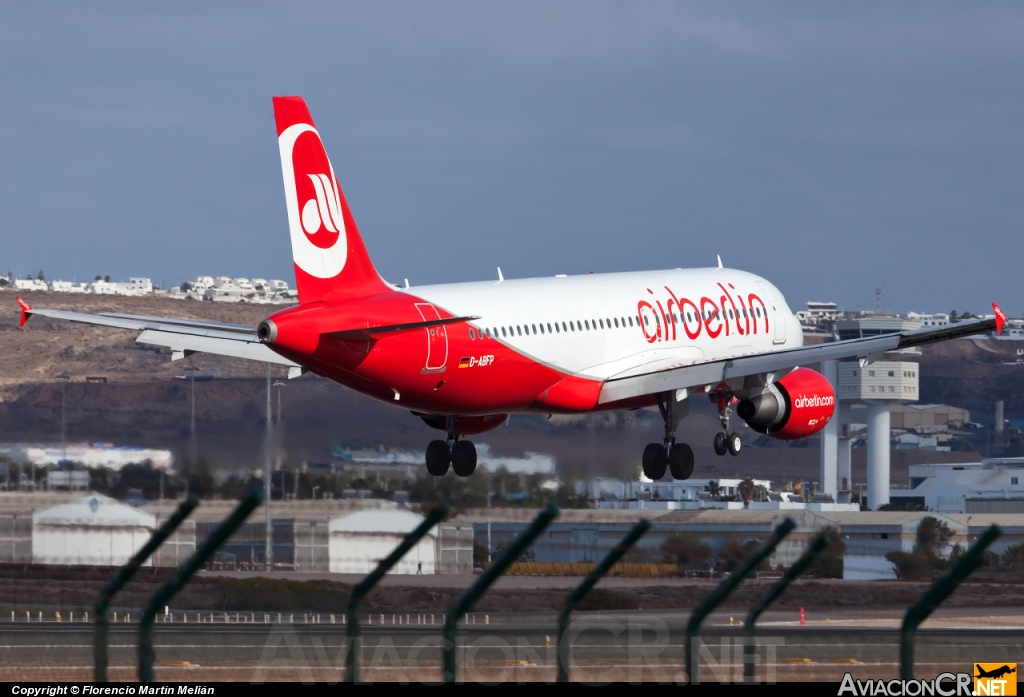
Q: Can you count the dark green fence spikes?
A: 8